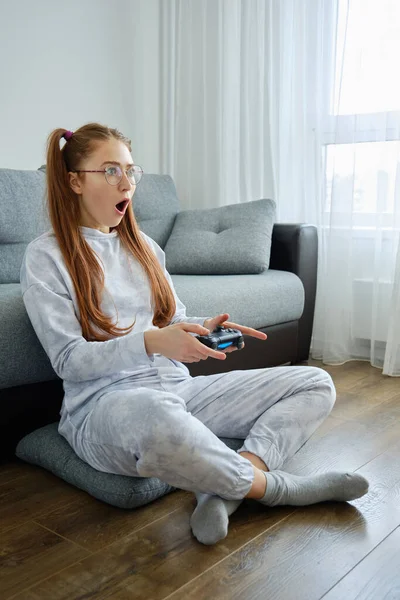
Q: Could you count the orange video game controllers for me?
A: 0